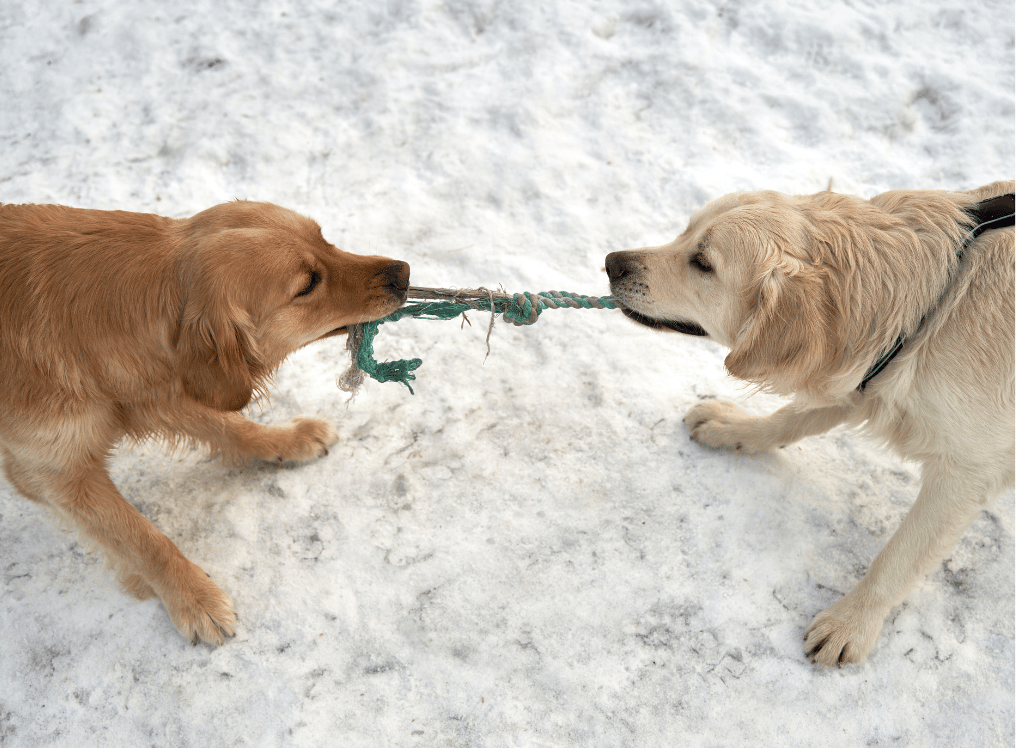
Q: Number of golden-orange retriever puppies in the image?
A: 1